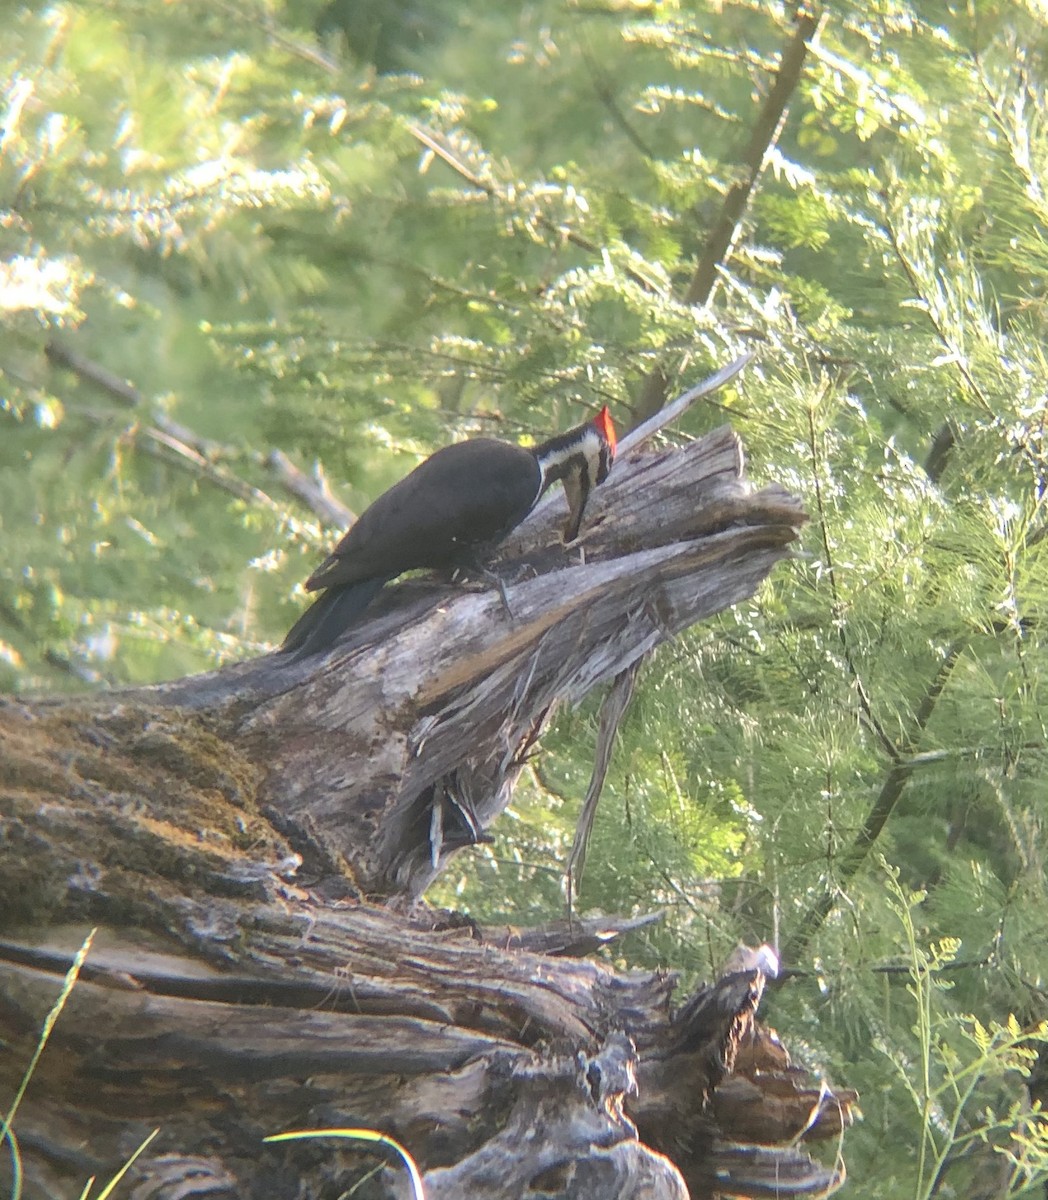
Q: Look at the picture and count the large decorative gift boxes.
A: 0